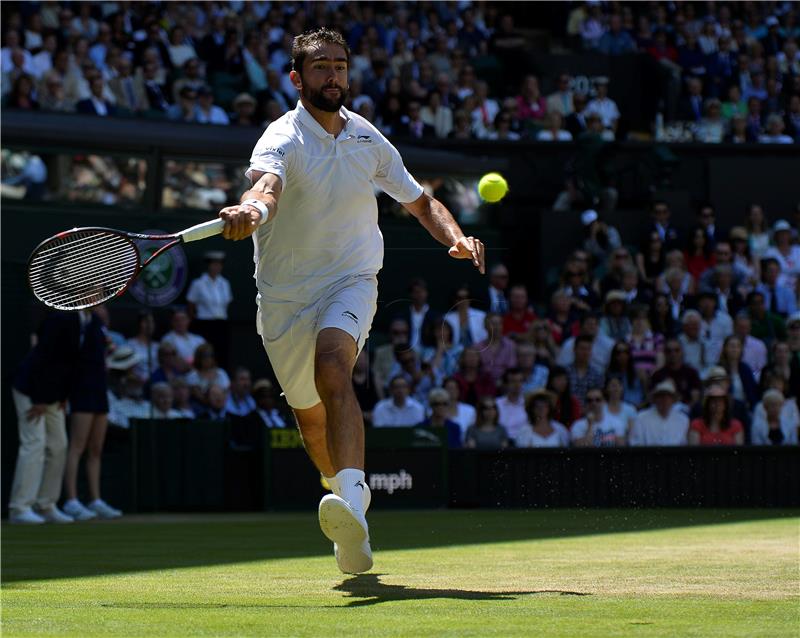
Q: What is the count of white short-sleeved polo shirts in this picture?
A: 1